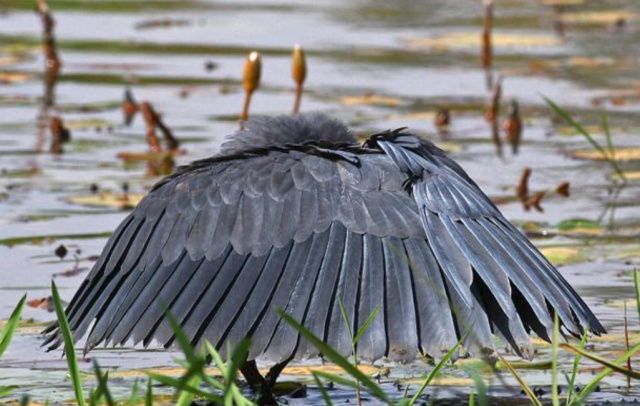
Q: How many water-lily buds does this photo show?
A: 2